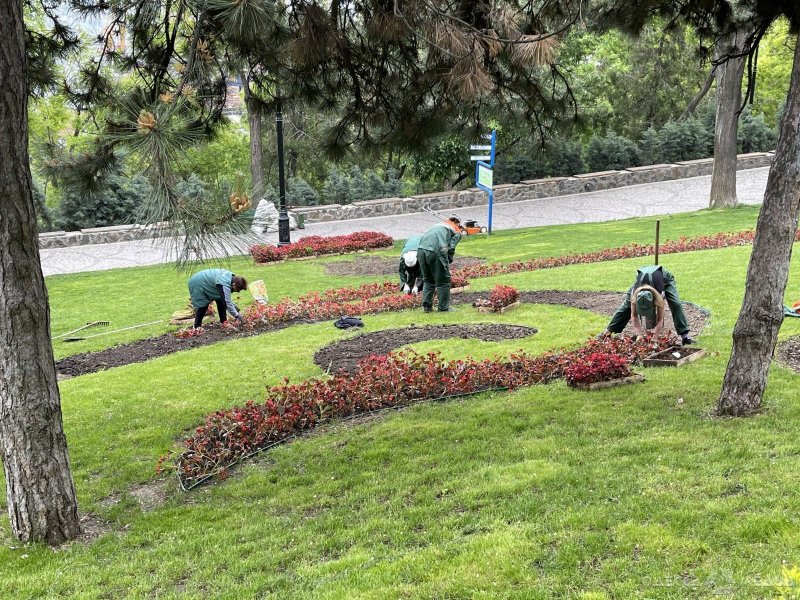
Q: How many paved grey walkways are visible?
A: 1